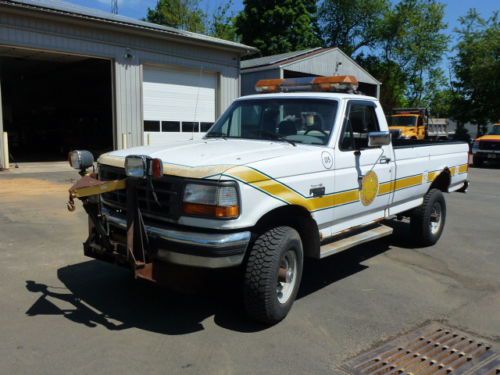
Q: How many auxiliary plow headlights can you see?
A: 2